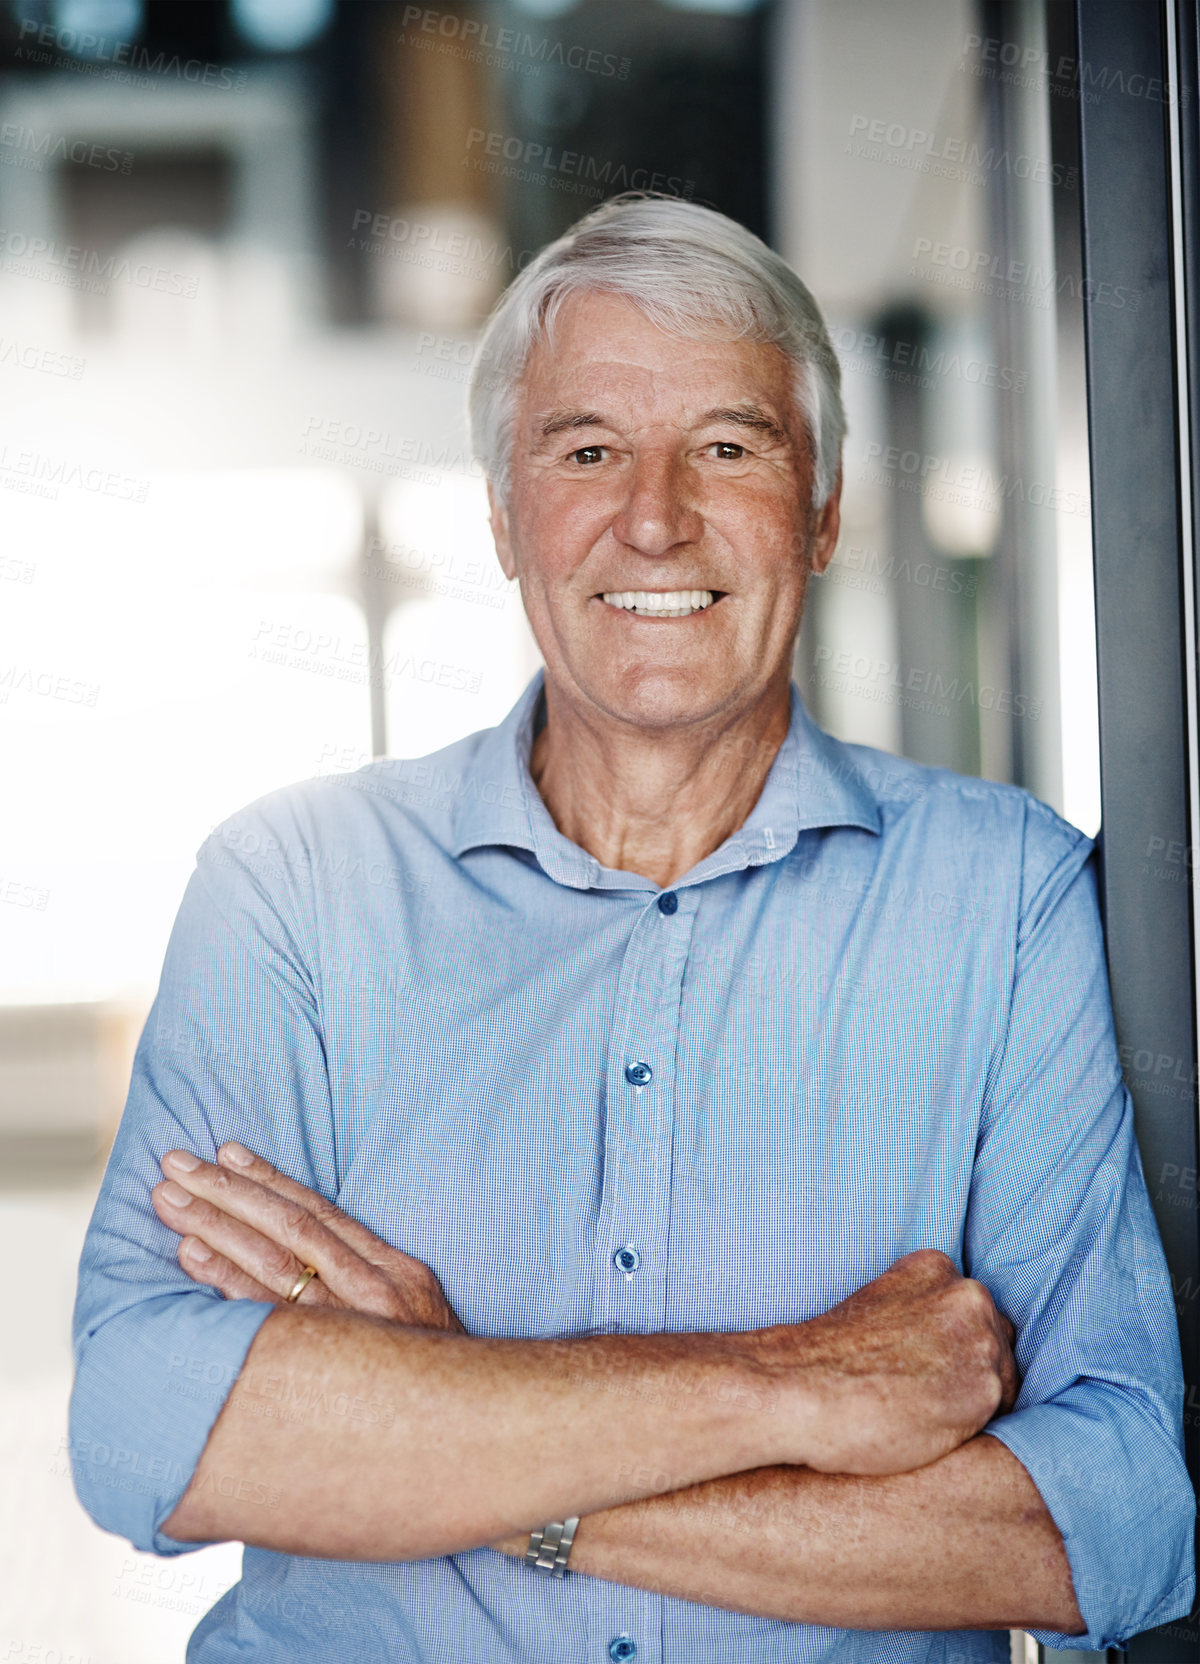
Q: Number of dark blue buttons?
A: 4